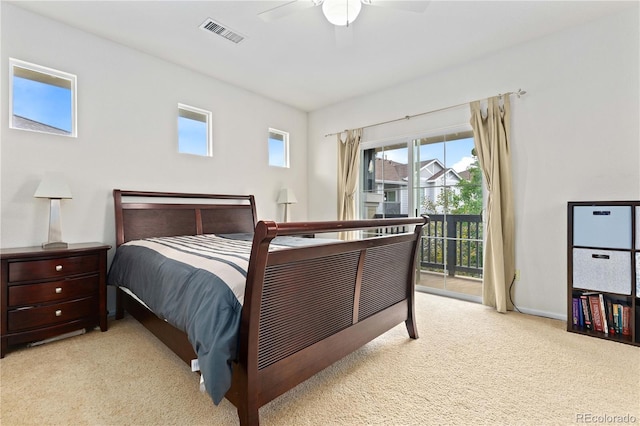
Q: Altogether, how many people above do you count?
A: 0